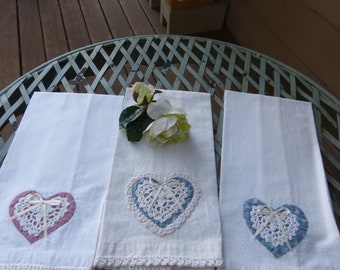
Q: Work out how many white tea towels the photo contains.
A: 3